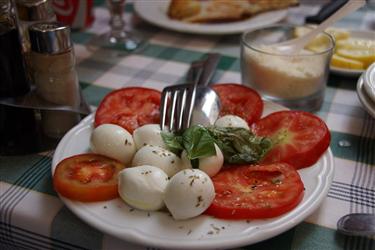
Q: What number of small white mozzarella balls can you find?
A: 7